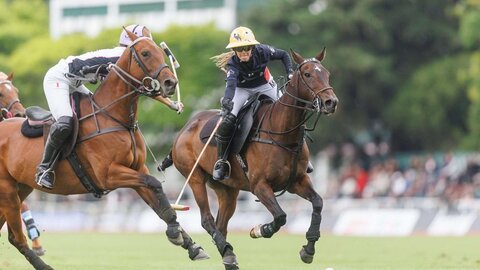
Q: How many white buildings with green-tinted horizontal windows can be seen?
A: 1